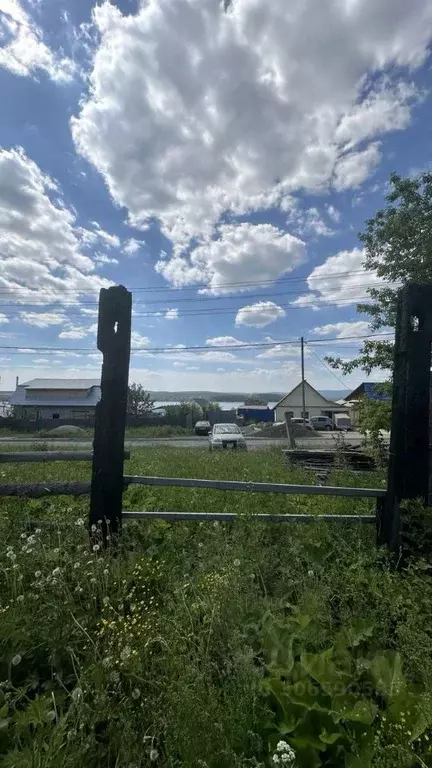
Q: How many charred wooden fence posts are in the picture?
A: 2